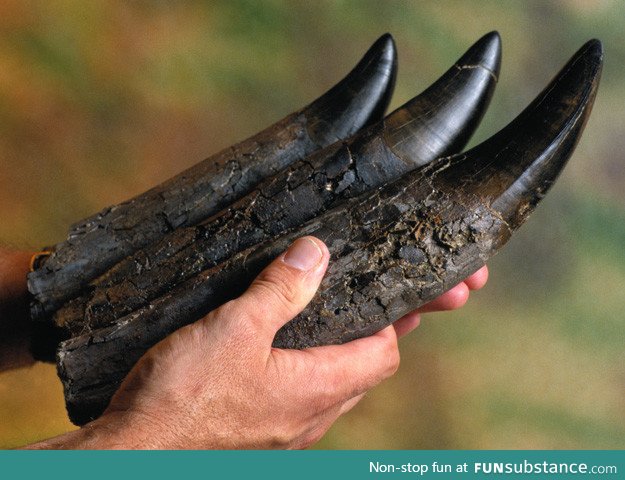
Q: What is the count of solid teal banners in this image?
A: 1